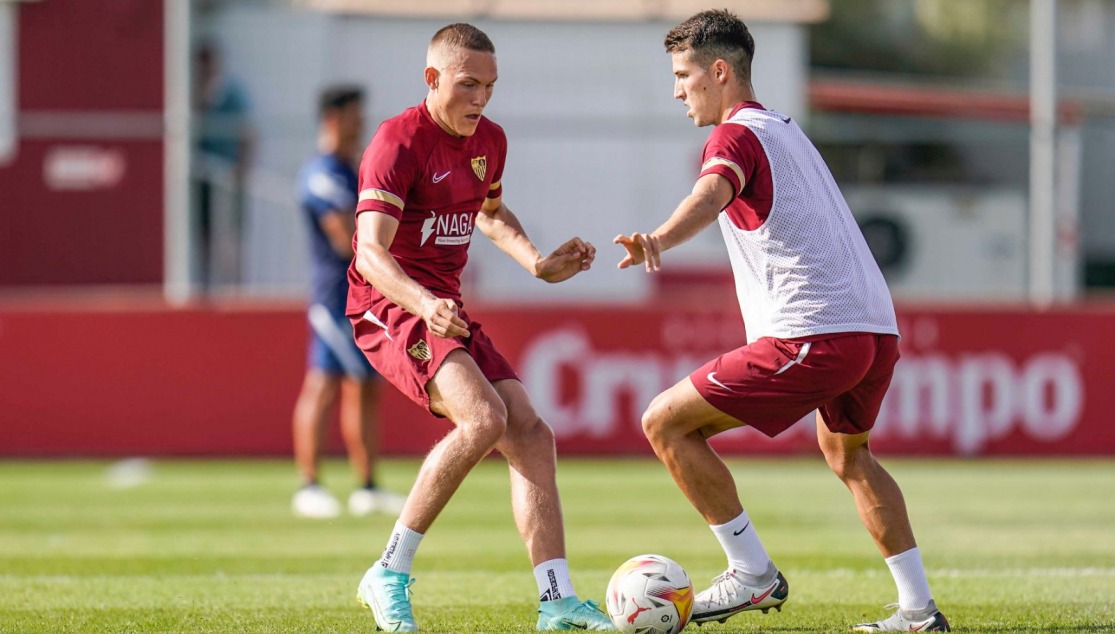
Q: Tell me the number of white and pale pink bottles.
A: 0